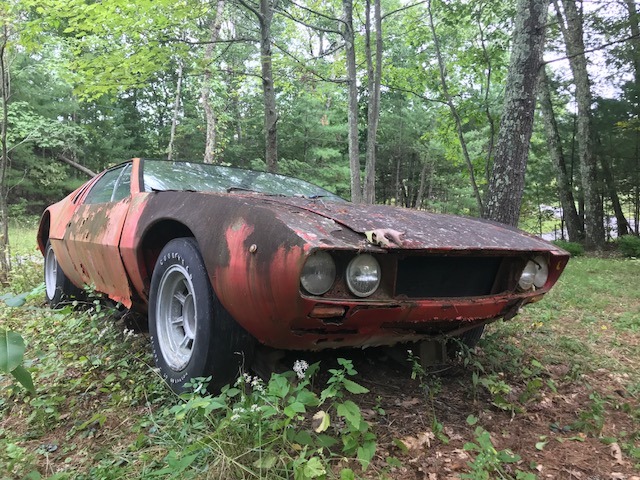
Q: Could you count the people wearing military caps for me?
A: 0